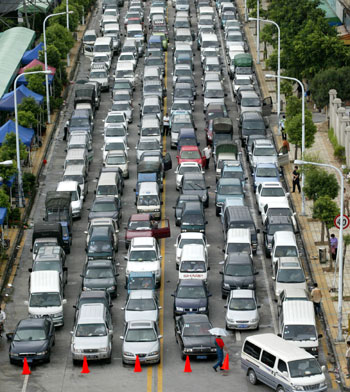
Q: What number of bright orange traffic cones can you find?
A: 5